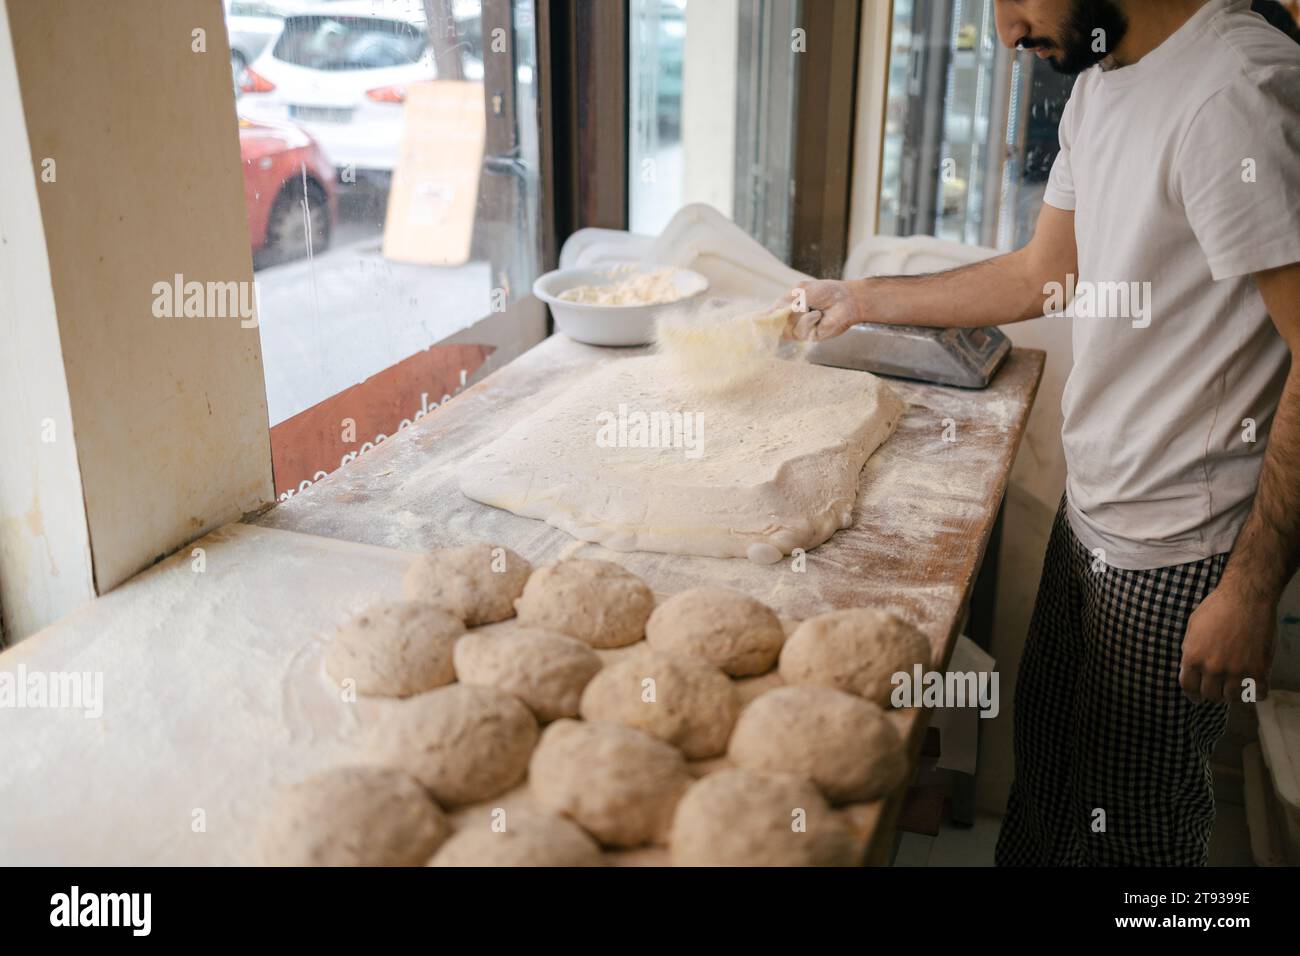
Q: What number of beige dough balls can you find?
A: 13